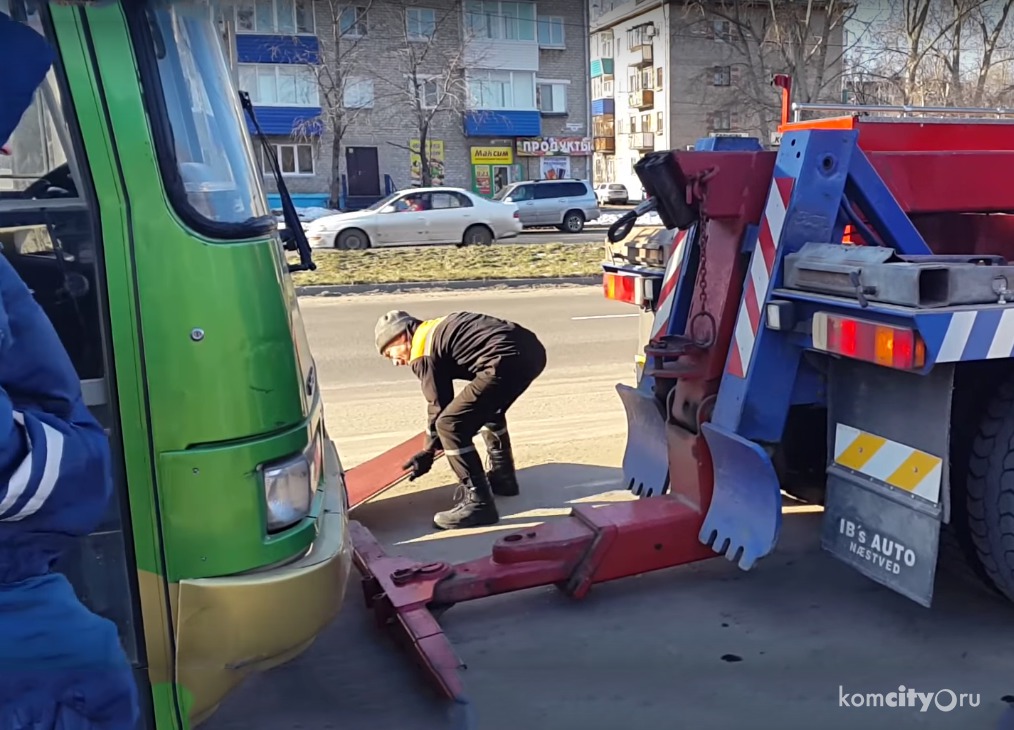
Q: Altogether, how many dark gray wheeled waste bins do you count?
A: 0